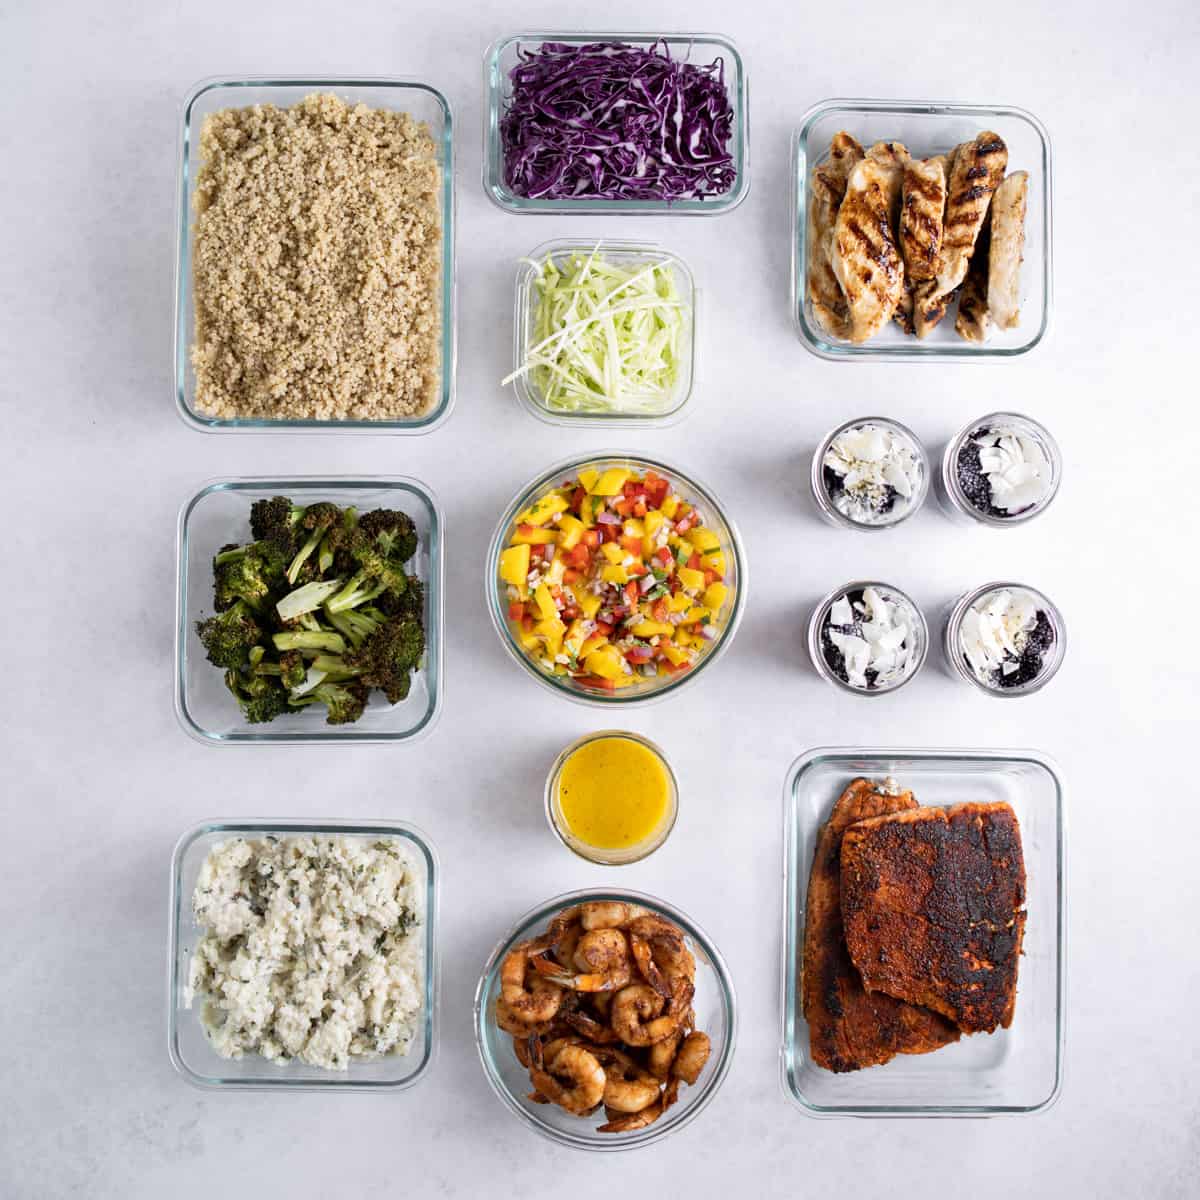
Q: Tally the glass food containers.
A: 14